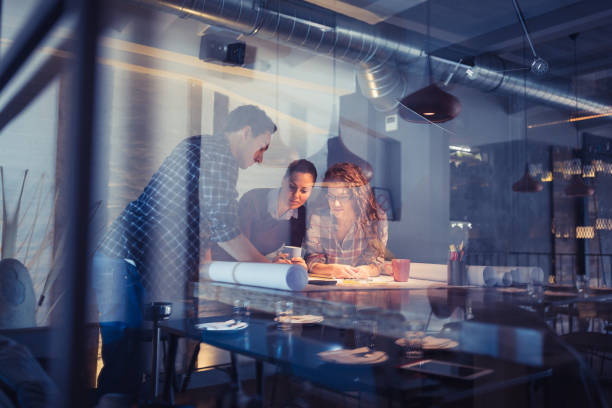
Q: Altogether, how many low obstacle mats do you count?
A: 0